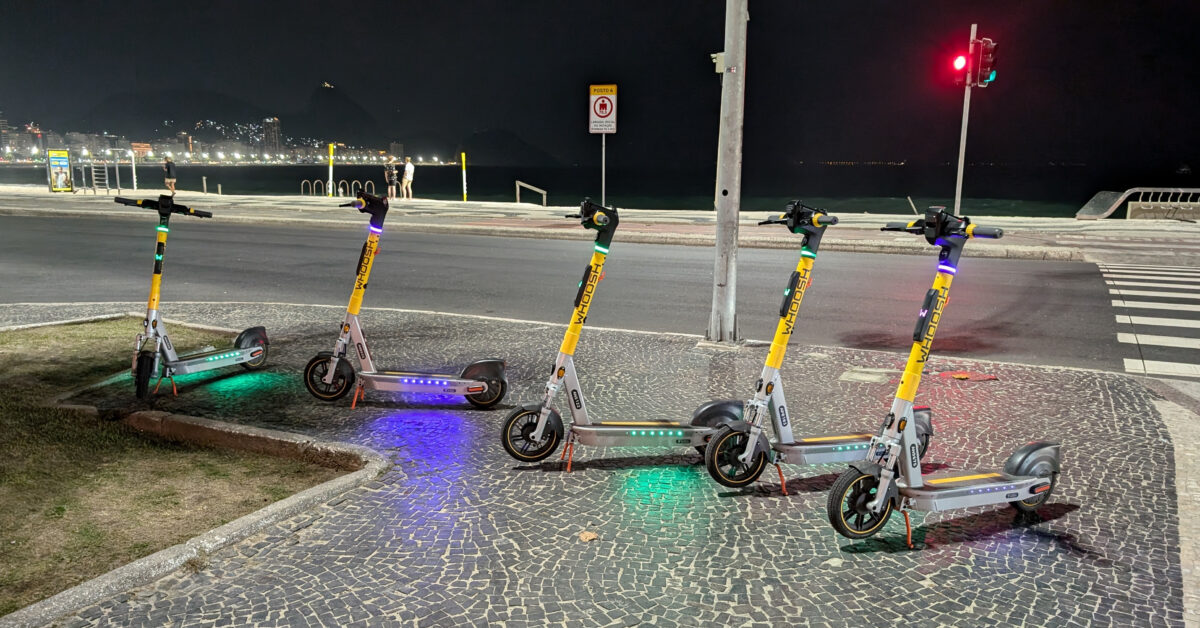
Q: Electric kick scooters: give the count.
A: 5